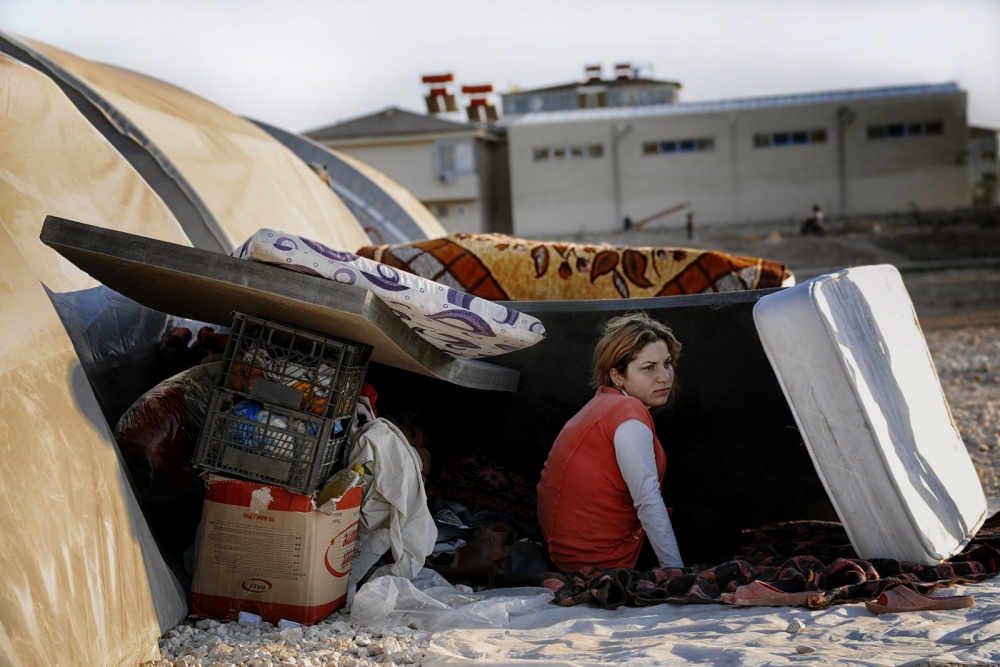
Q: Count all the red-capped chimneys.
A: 4